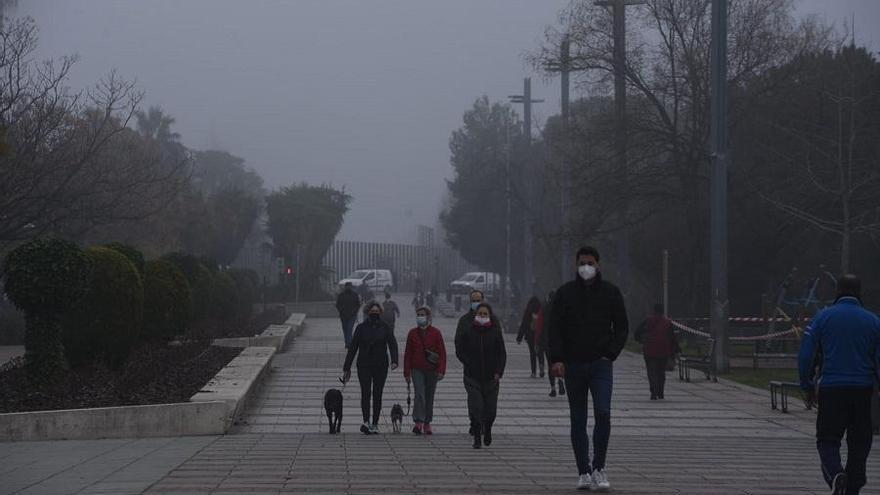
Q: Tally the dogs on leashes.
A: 2